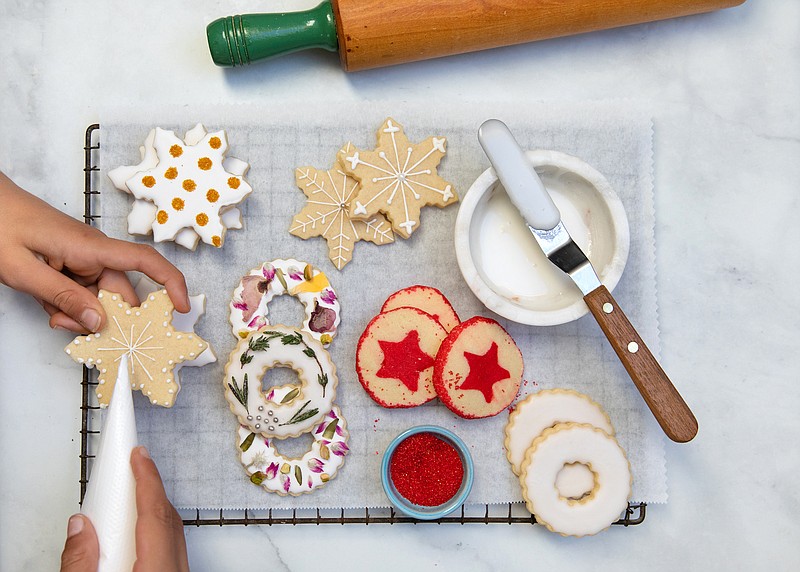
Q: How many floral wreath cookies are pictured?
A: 3